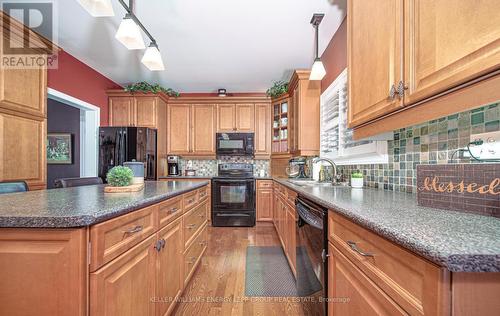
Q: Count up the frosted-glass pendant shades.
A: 4